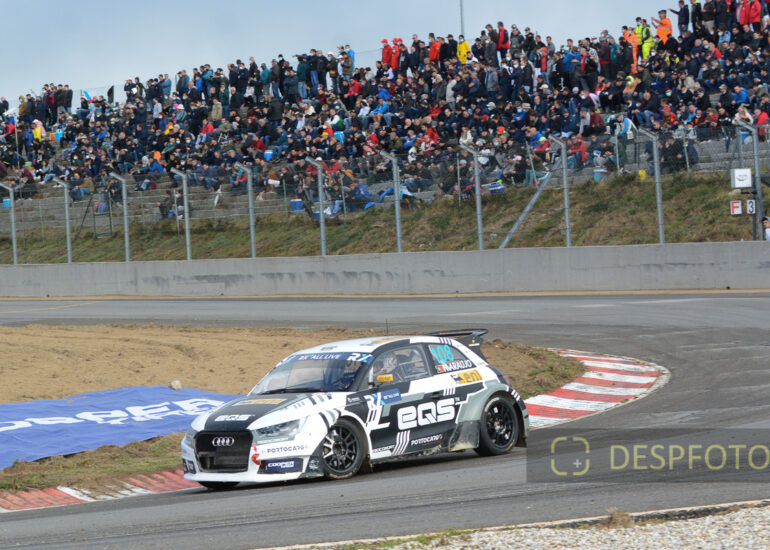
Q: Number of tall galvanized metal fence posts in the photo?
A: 11